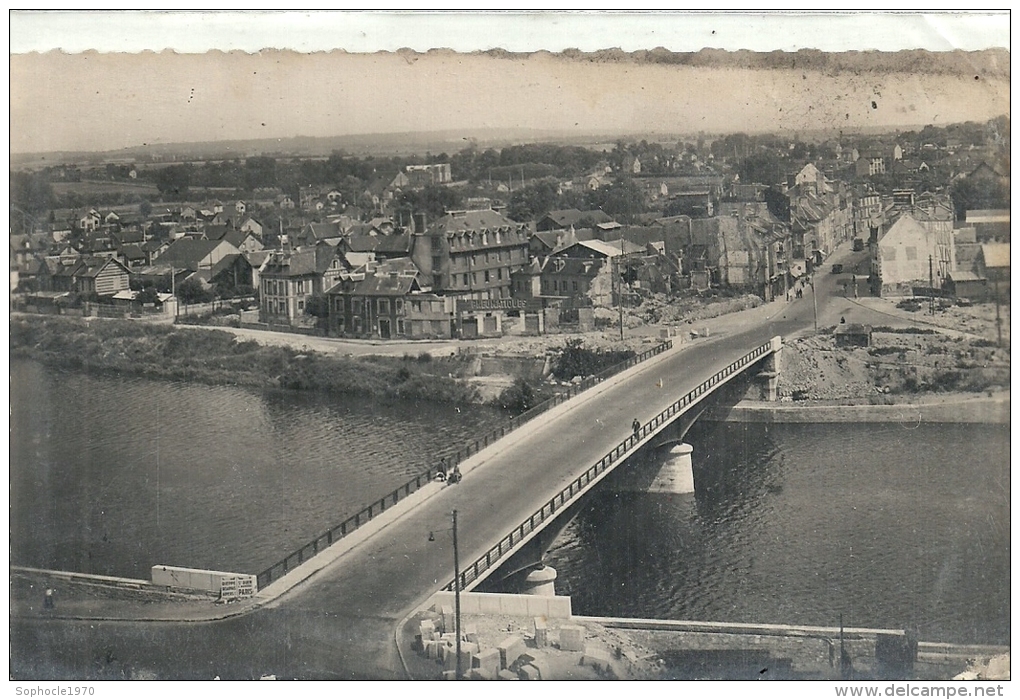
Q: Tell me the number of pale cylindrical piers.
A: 2